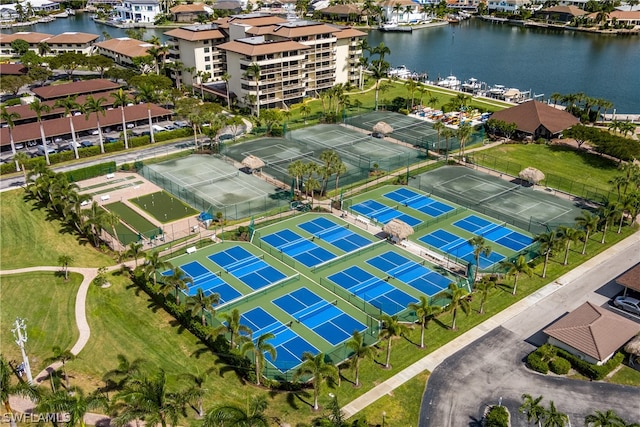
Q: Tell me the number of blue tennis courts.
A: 12